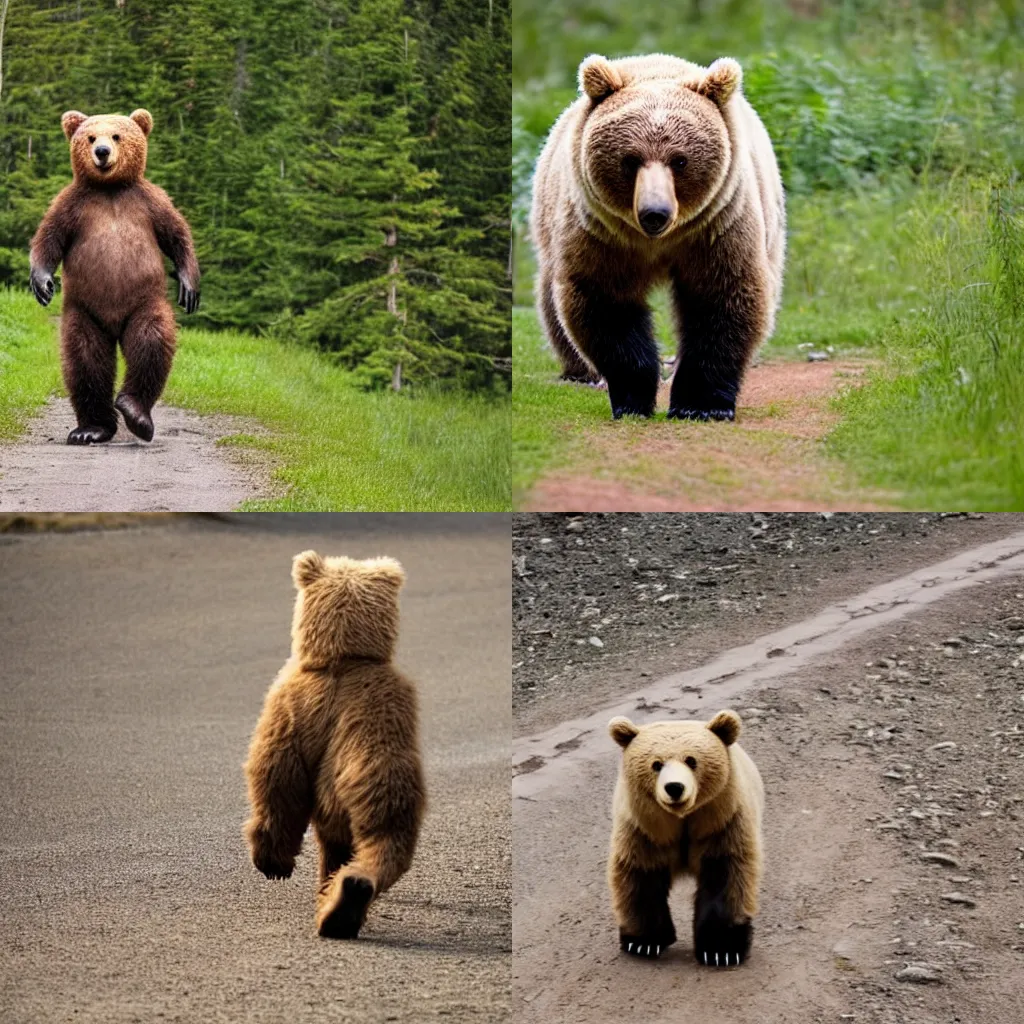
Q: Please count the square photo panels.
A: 4